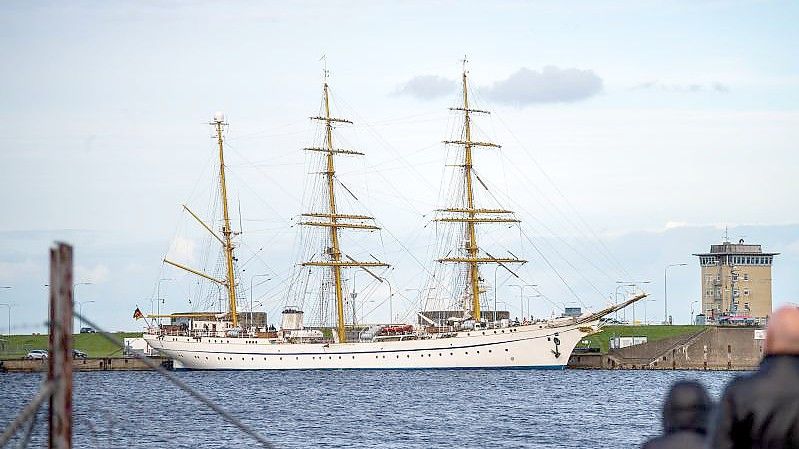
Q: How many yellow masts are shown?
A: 3